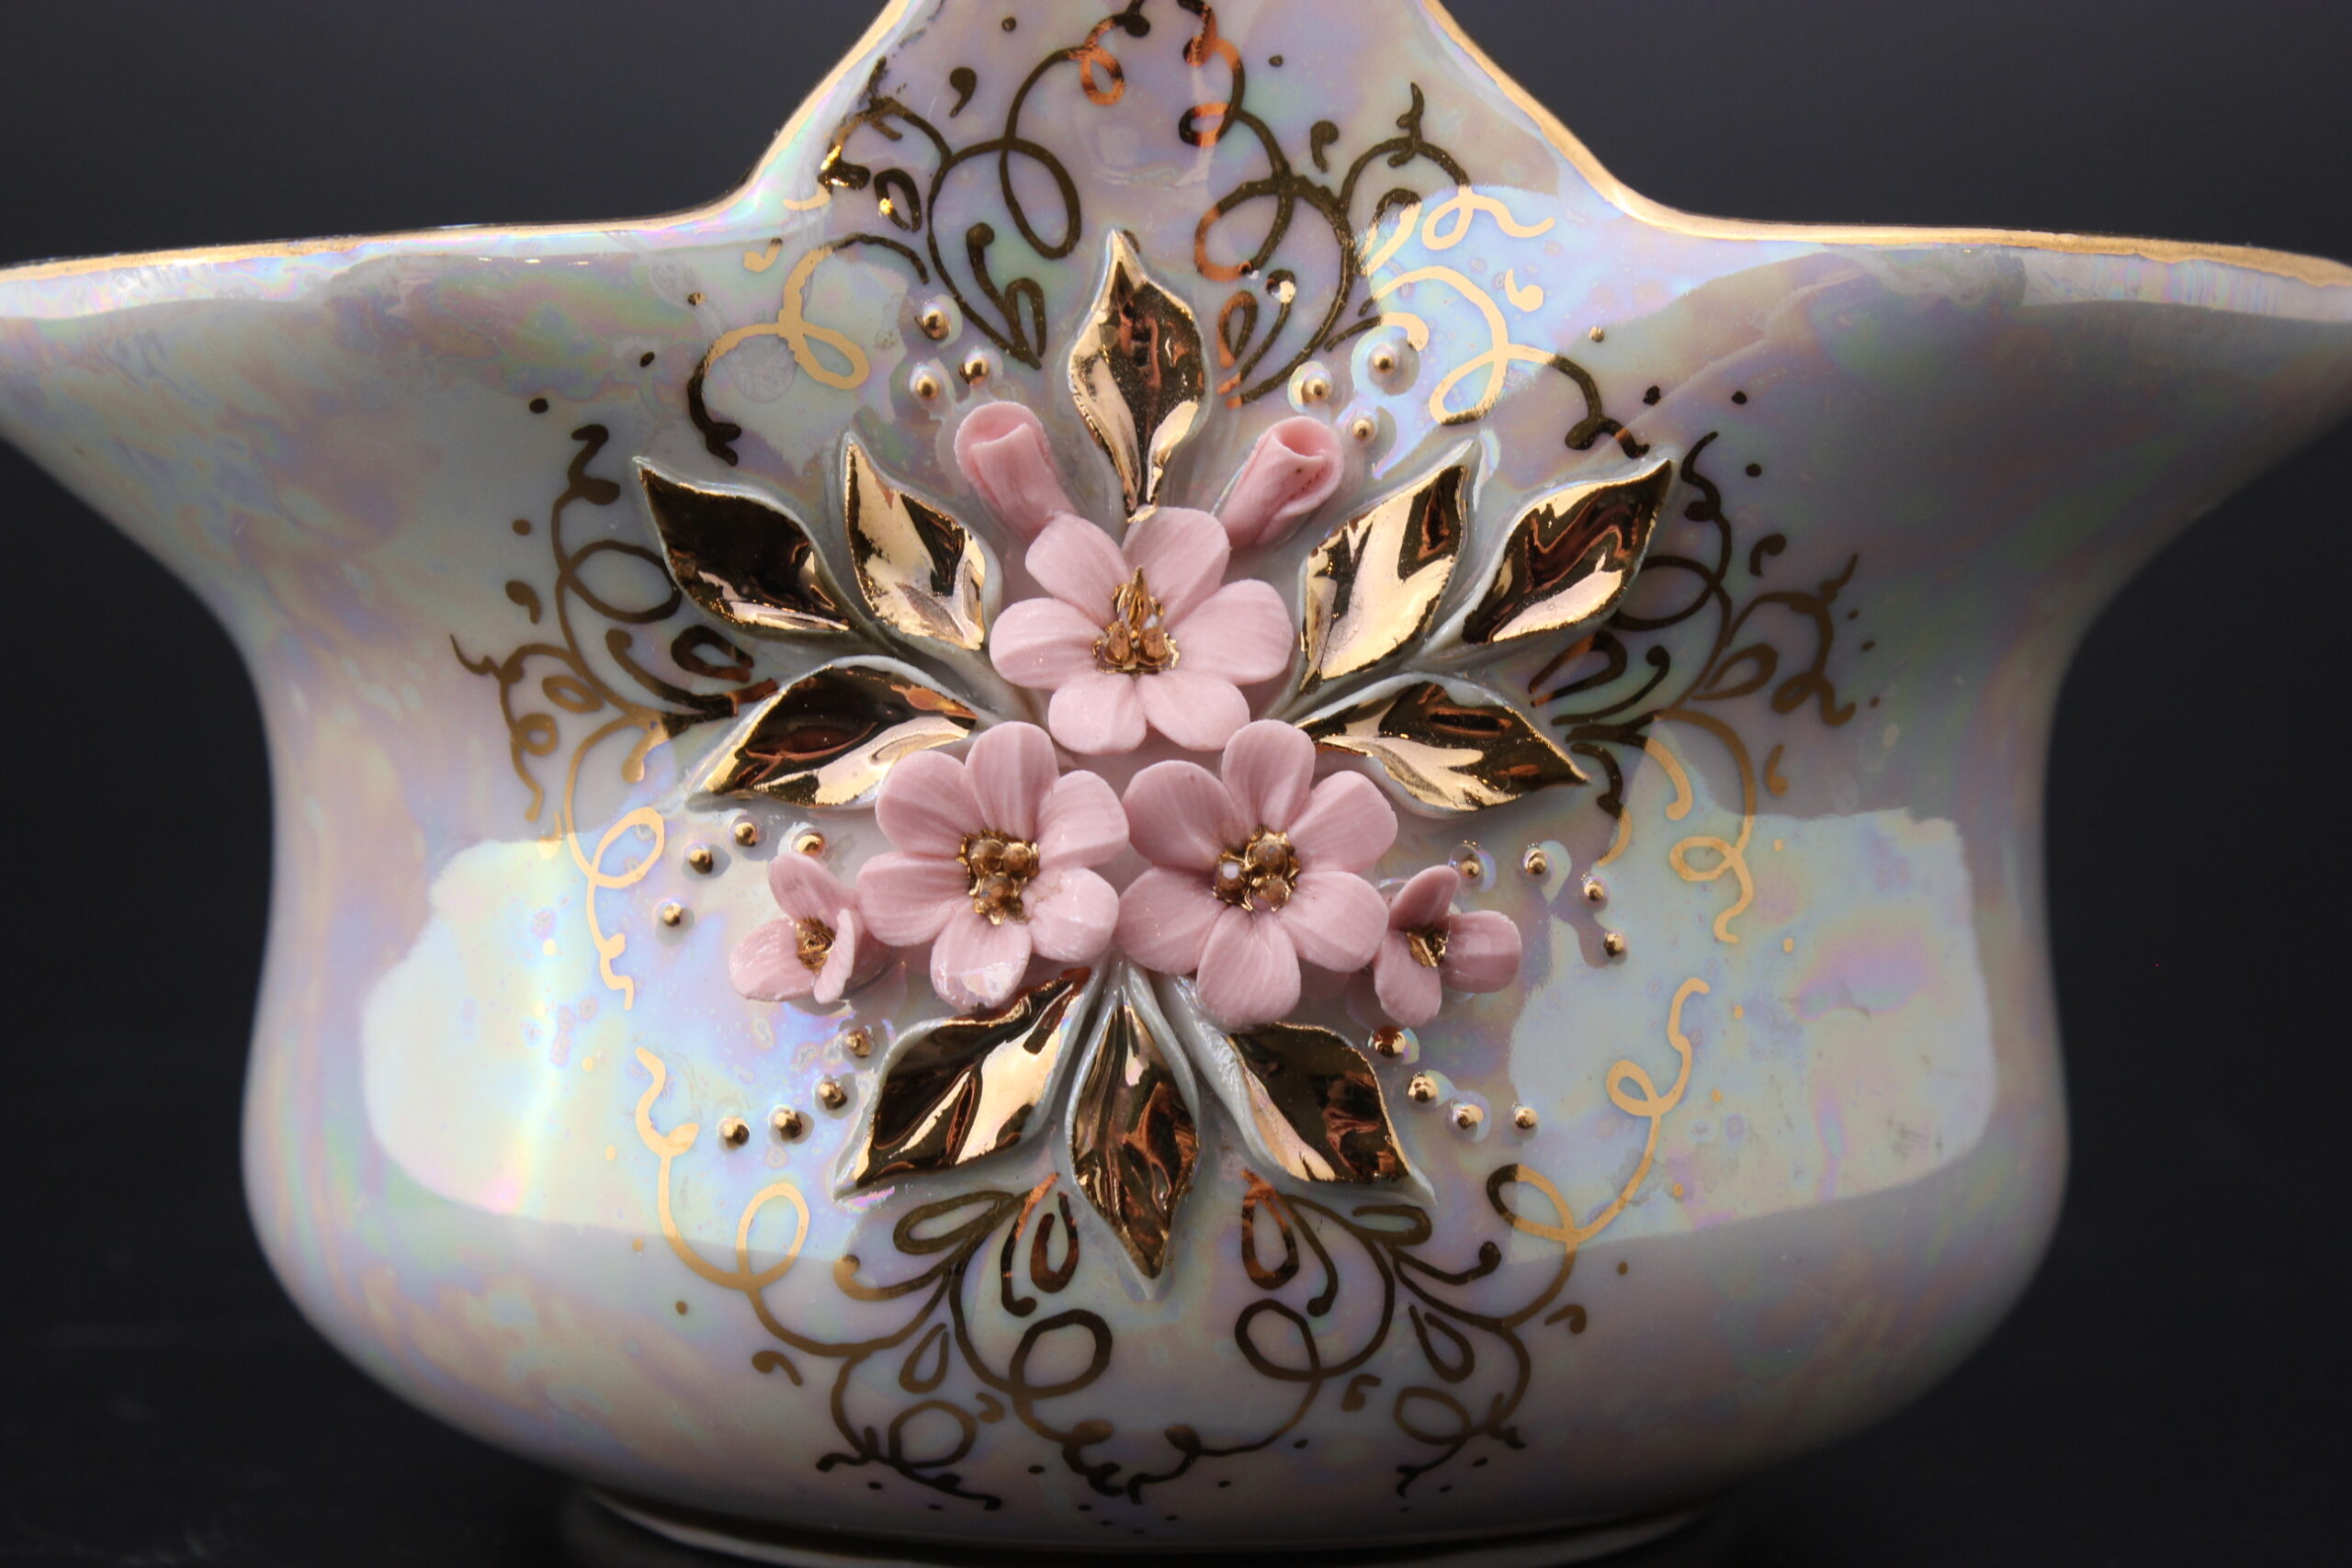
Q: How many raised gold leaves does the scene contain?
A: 10